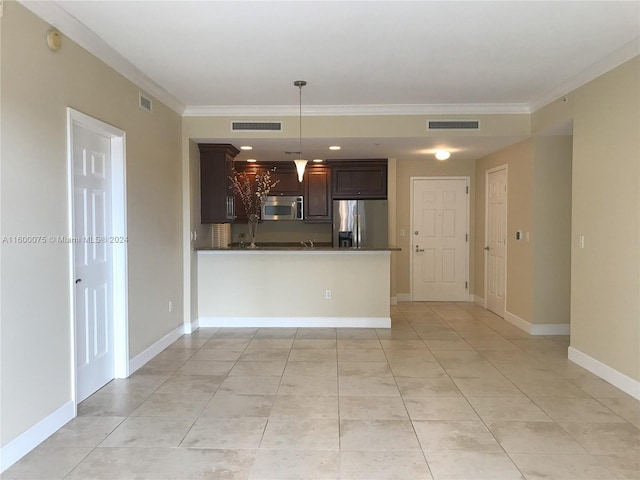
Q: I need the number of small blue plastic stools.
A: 0